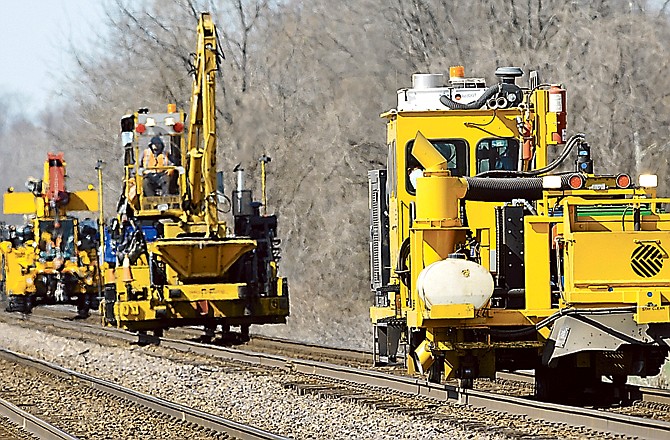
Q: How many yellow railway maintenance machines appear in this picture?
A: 3